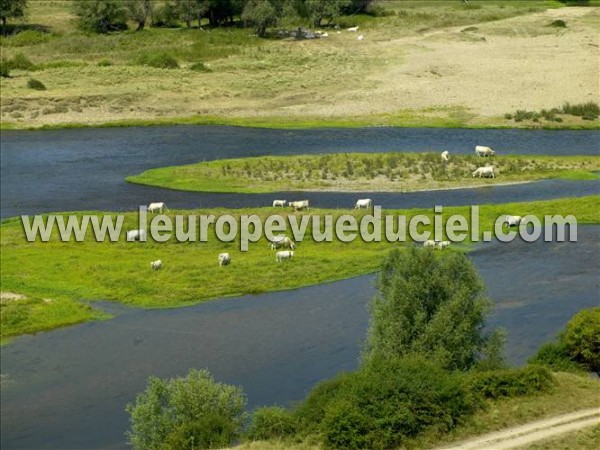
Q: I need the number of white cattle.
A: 15